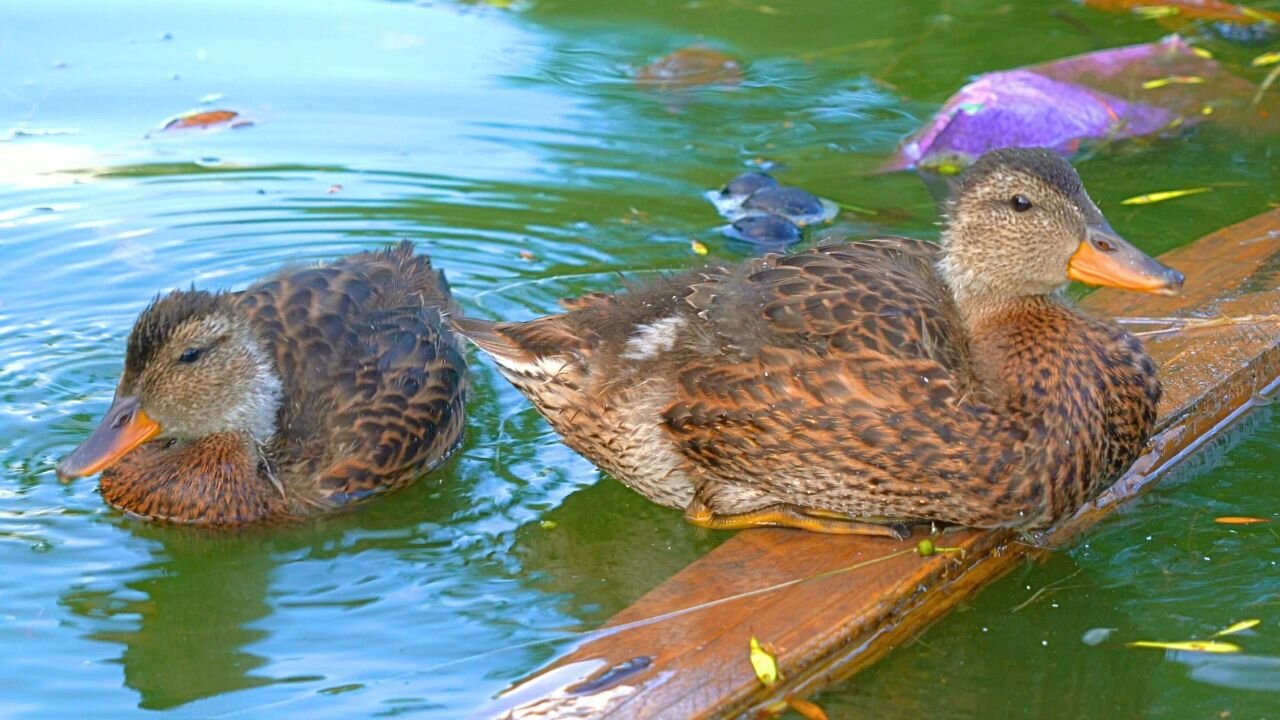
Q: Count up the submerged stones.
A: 3